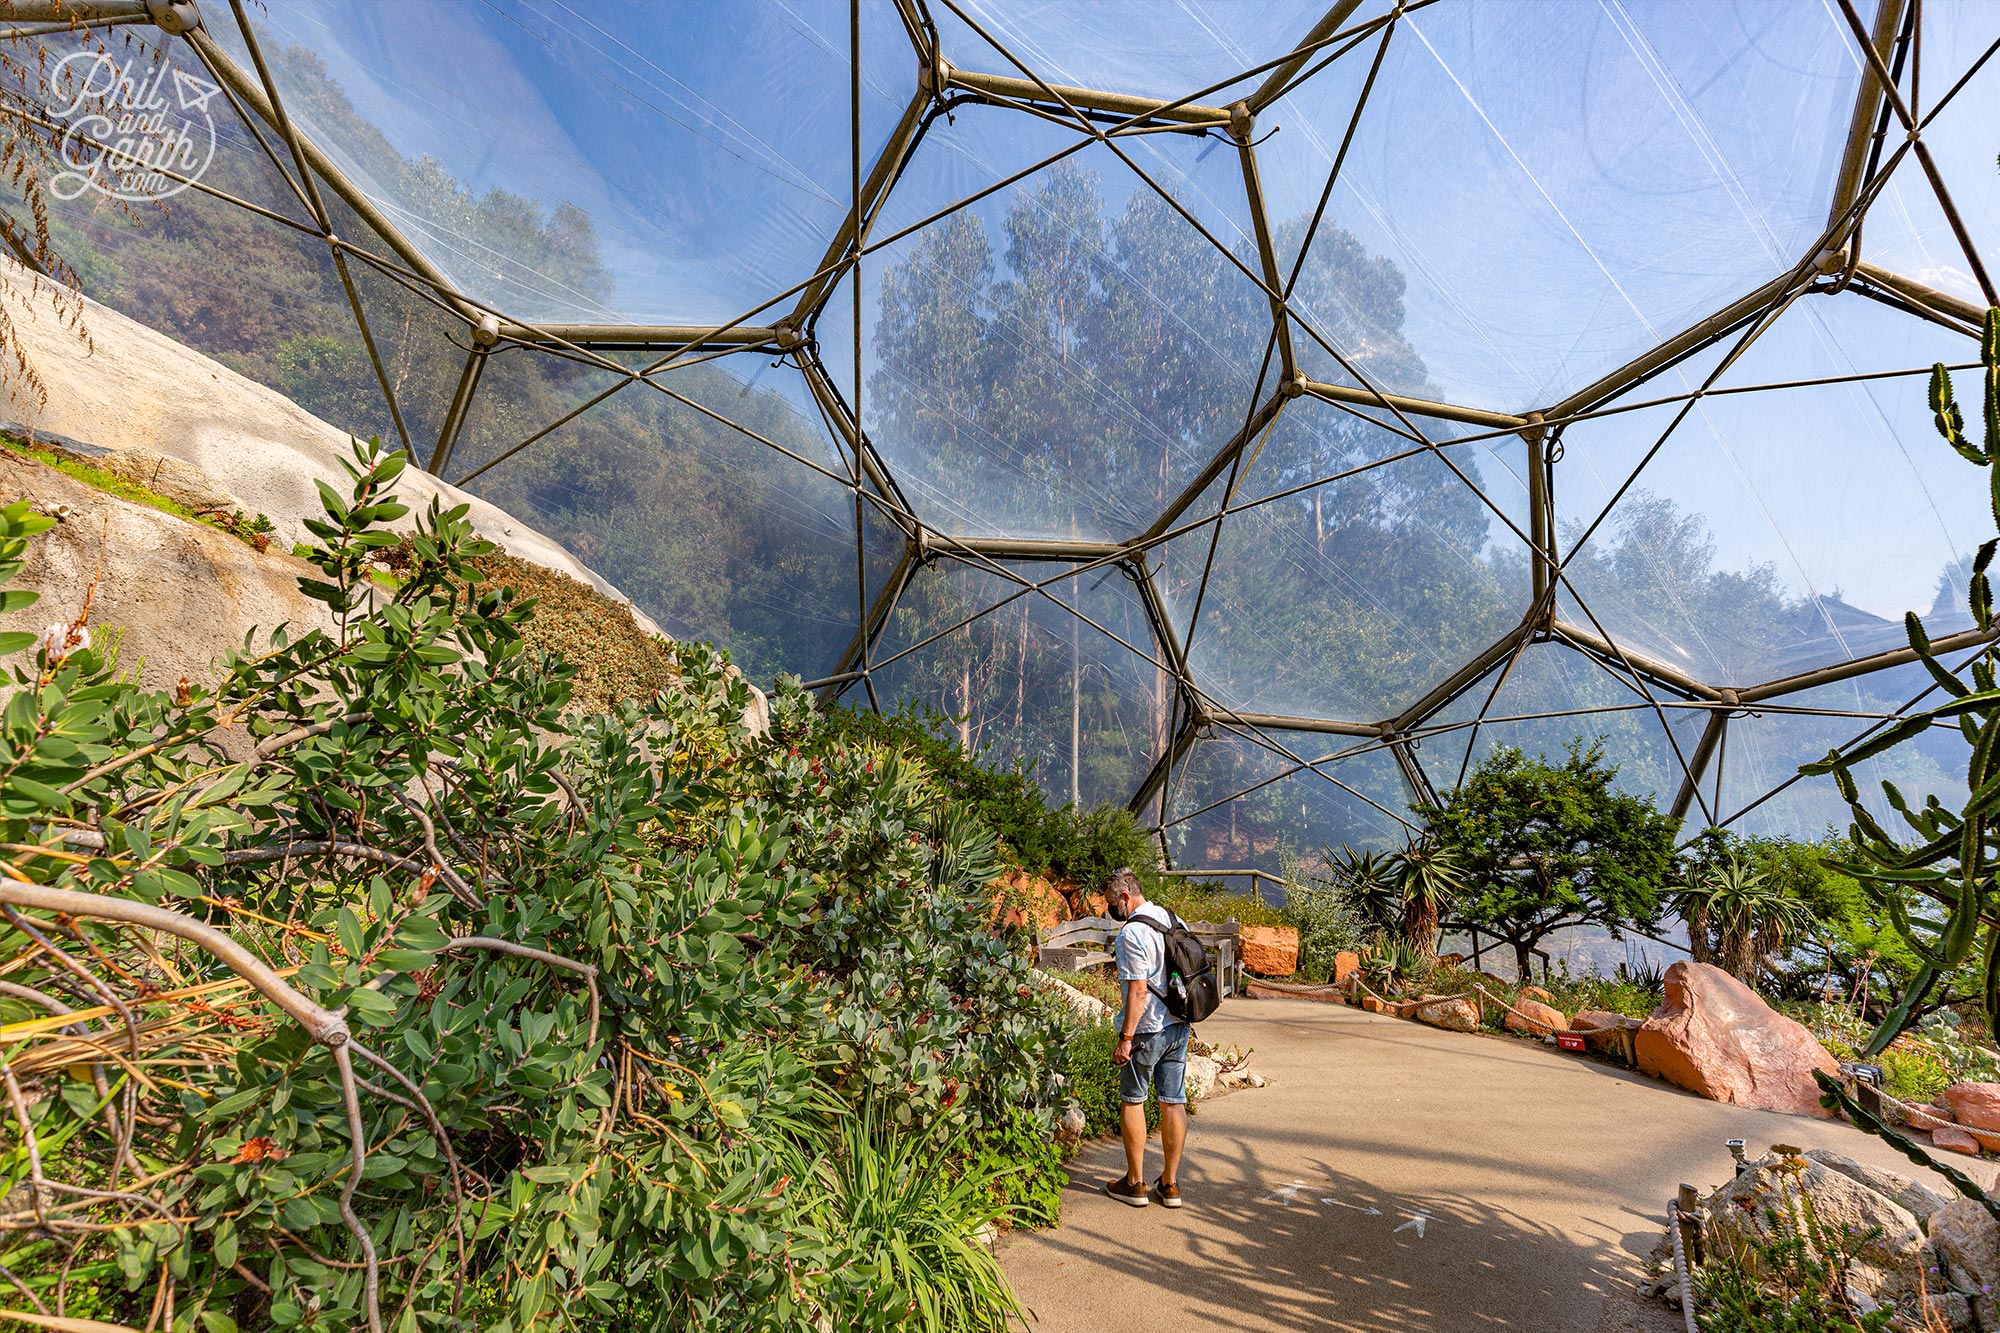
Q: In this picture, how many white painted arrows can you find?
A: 1